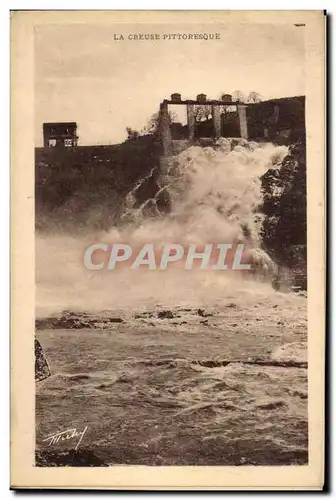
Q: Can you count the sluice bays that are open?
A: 3